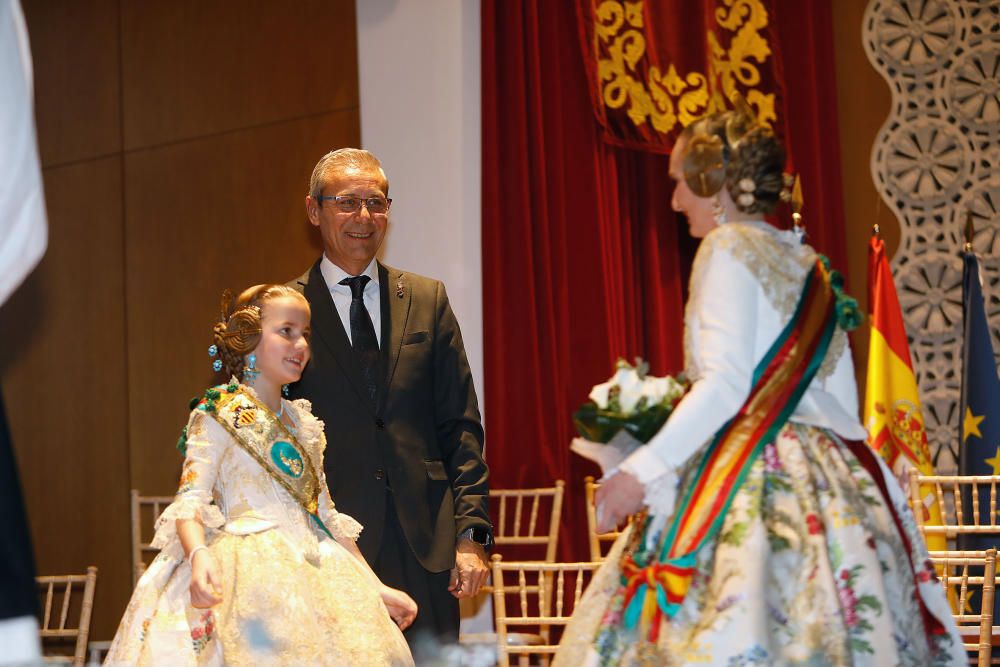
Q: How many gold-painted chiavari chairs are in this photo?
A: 7